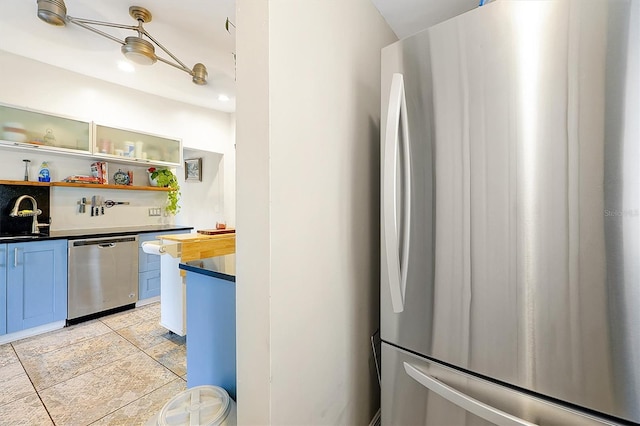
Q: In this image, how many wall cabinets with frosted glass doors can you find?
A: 2